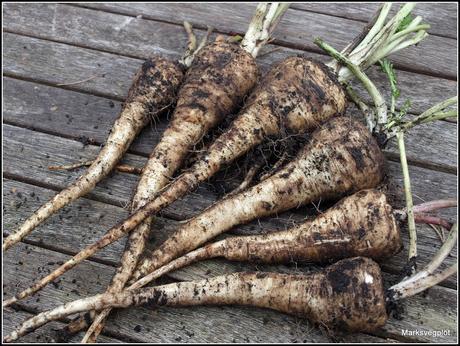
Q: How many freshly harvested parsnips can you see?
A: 6